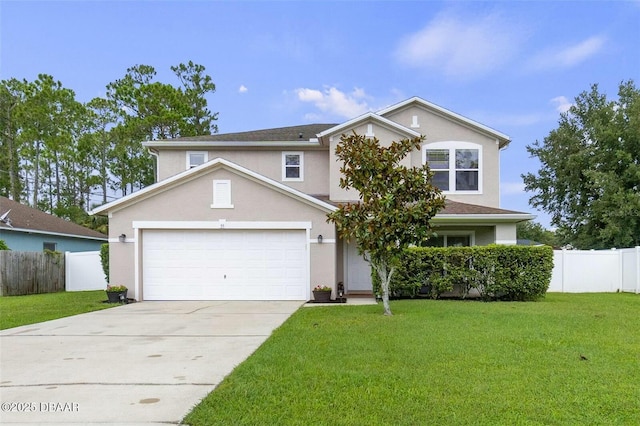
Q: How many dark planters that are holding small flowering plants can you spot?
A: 2